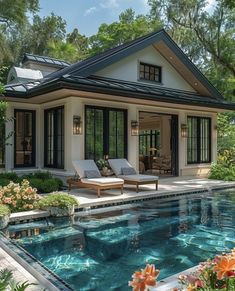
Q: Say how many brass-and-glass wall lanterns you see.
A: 3